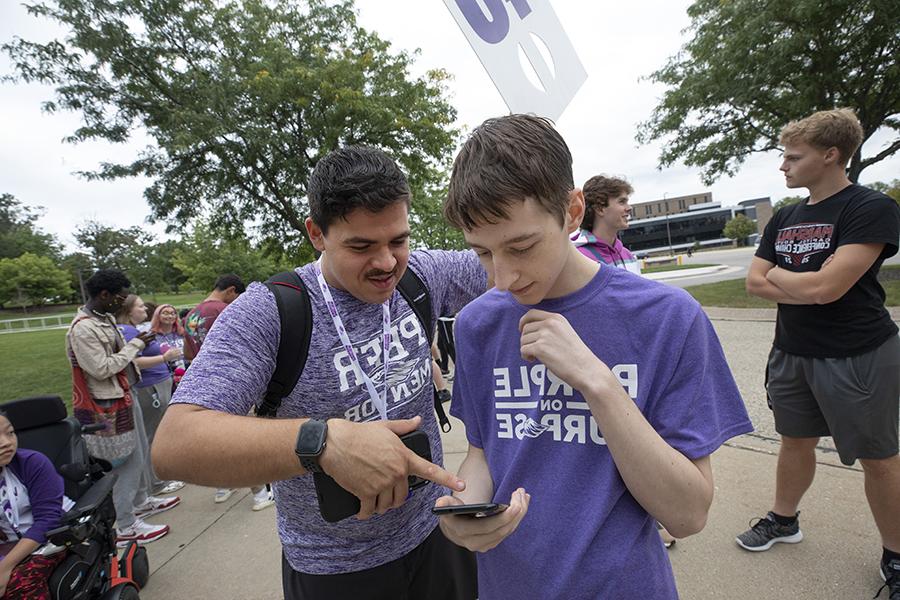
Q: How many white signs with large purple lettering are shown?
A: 1